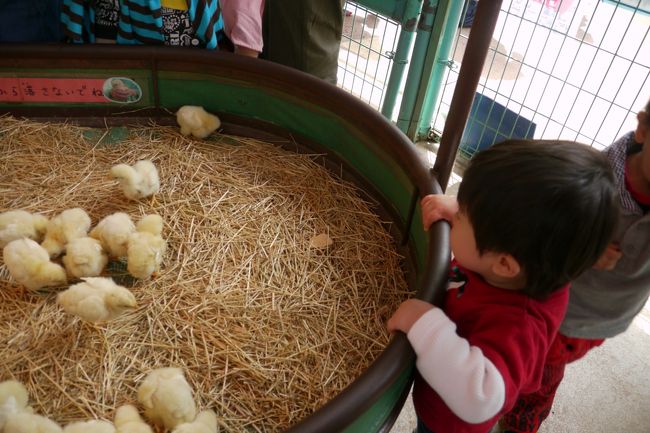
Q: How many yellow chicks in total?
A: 15